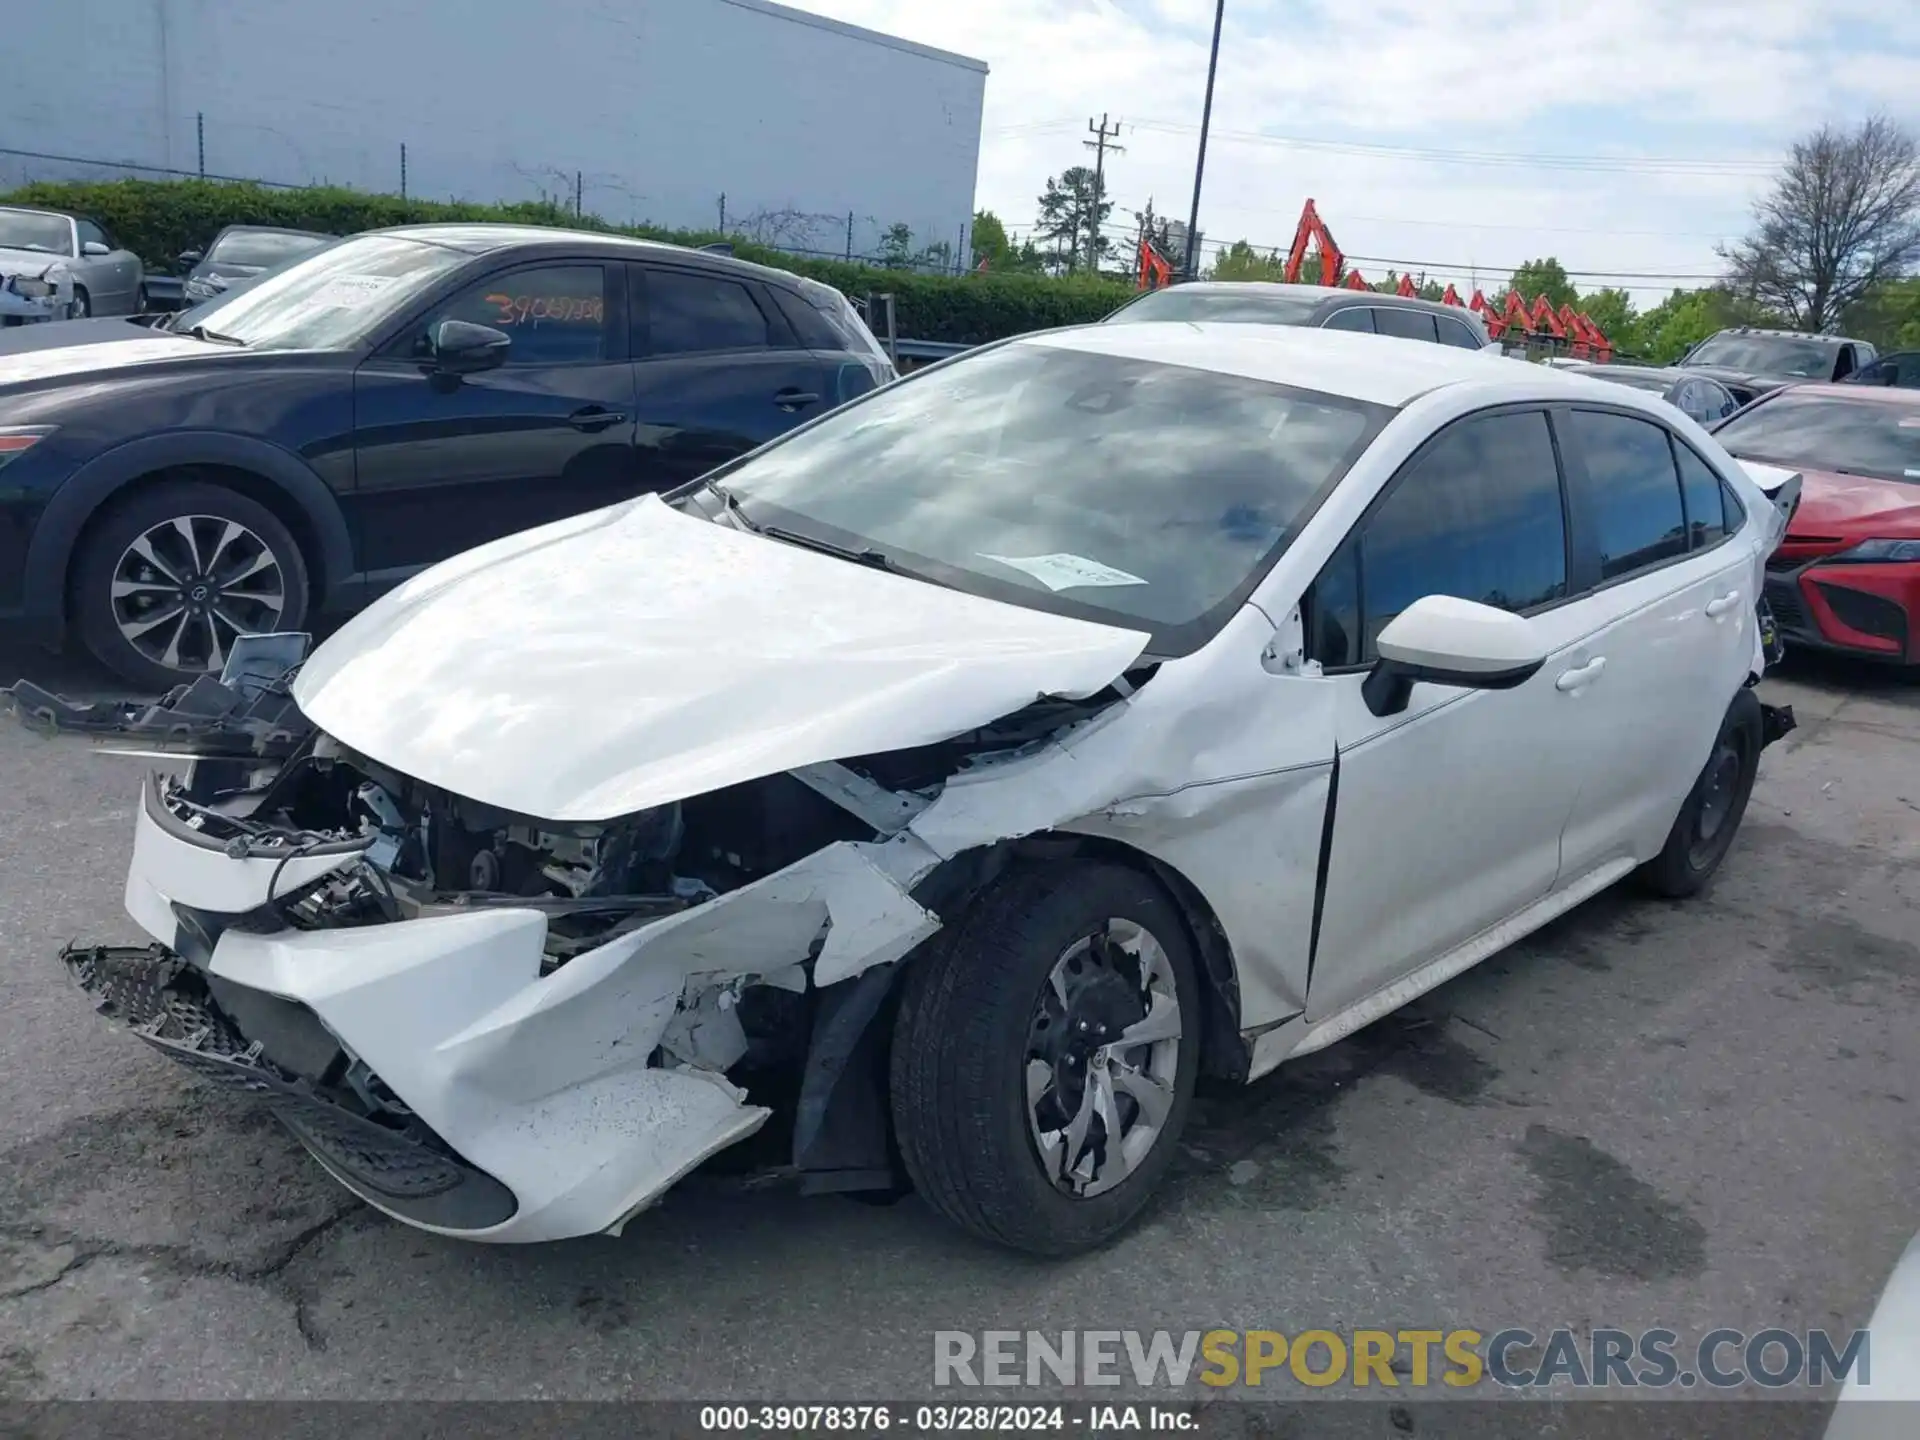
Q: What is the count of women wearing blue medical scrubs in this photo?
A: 0